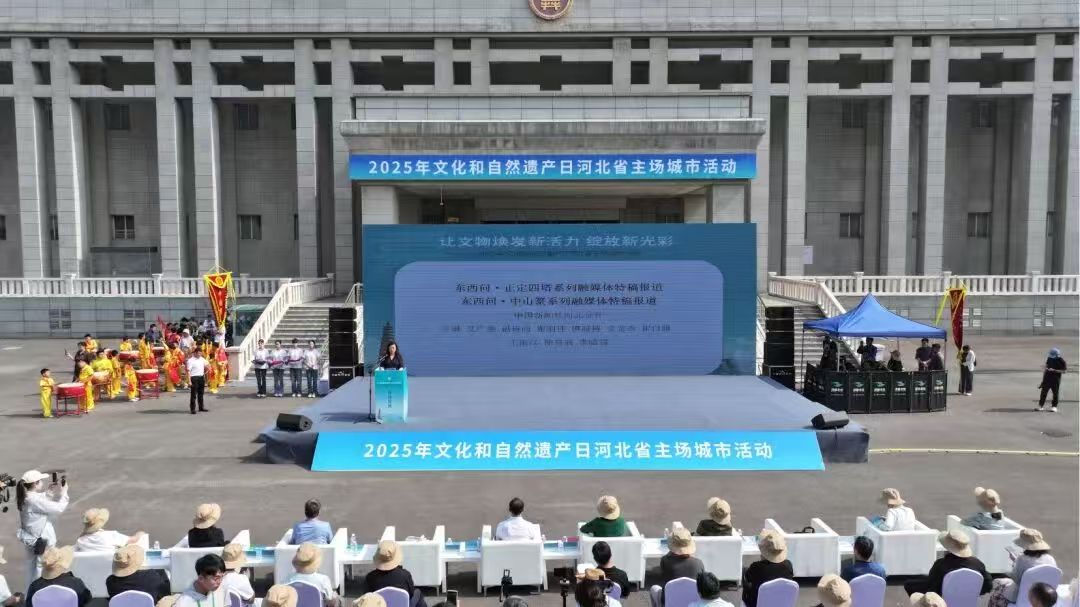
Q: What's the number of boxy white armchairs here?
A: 10